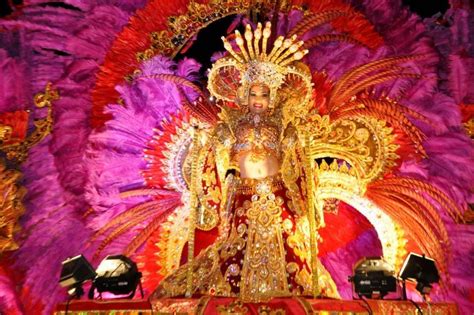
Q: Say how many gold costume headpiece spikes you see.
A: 9